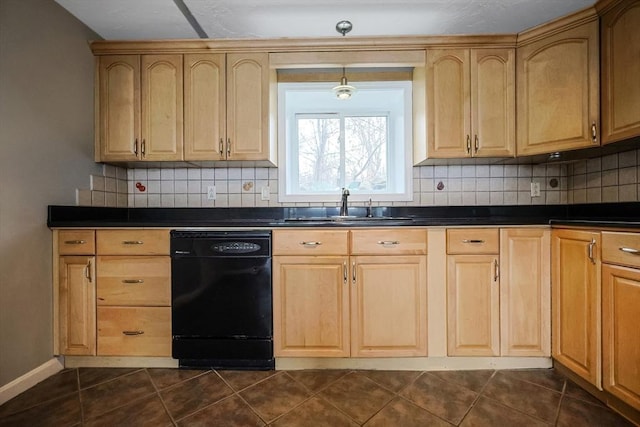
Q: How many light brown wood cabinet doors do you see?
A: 15